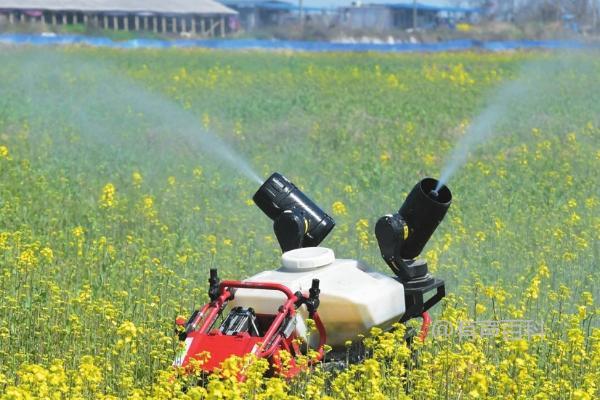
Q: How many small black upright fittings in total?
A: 2